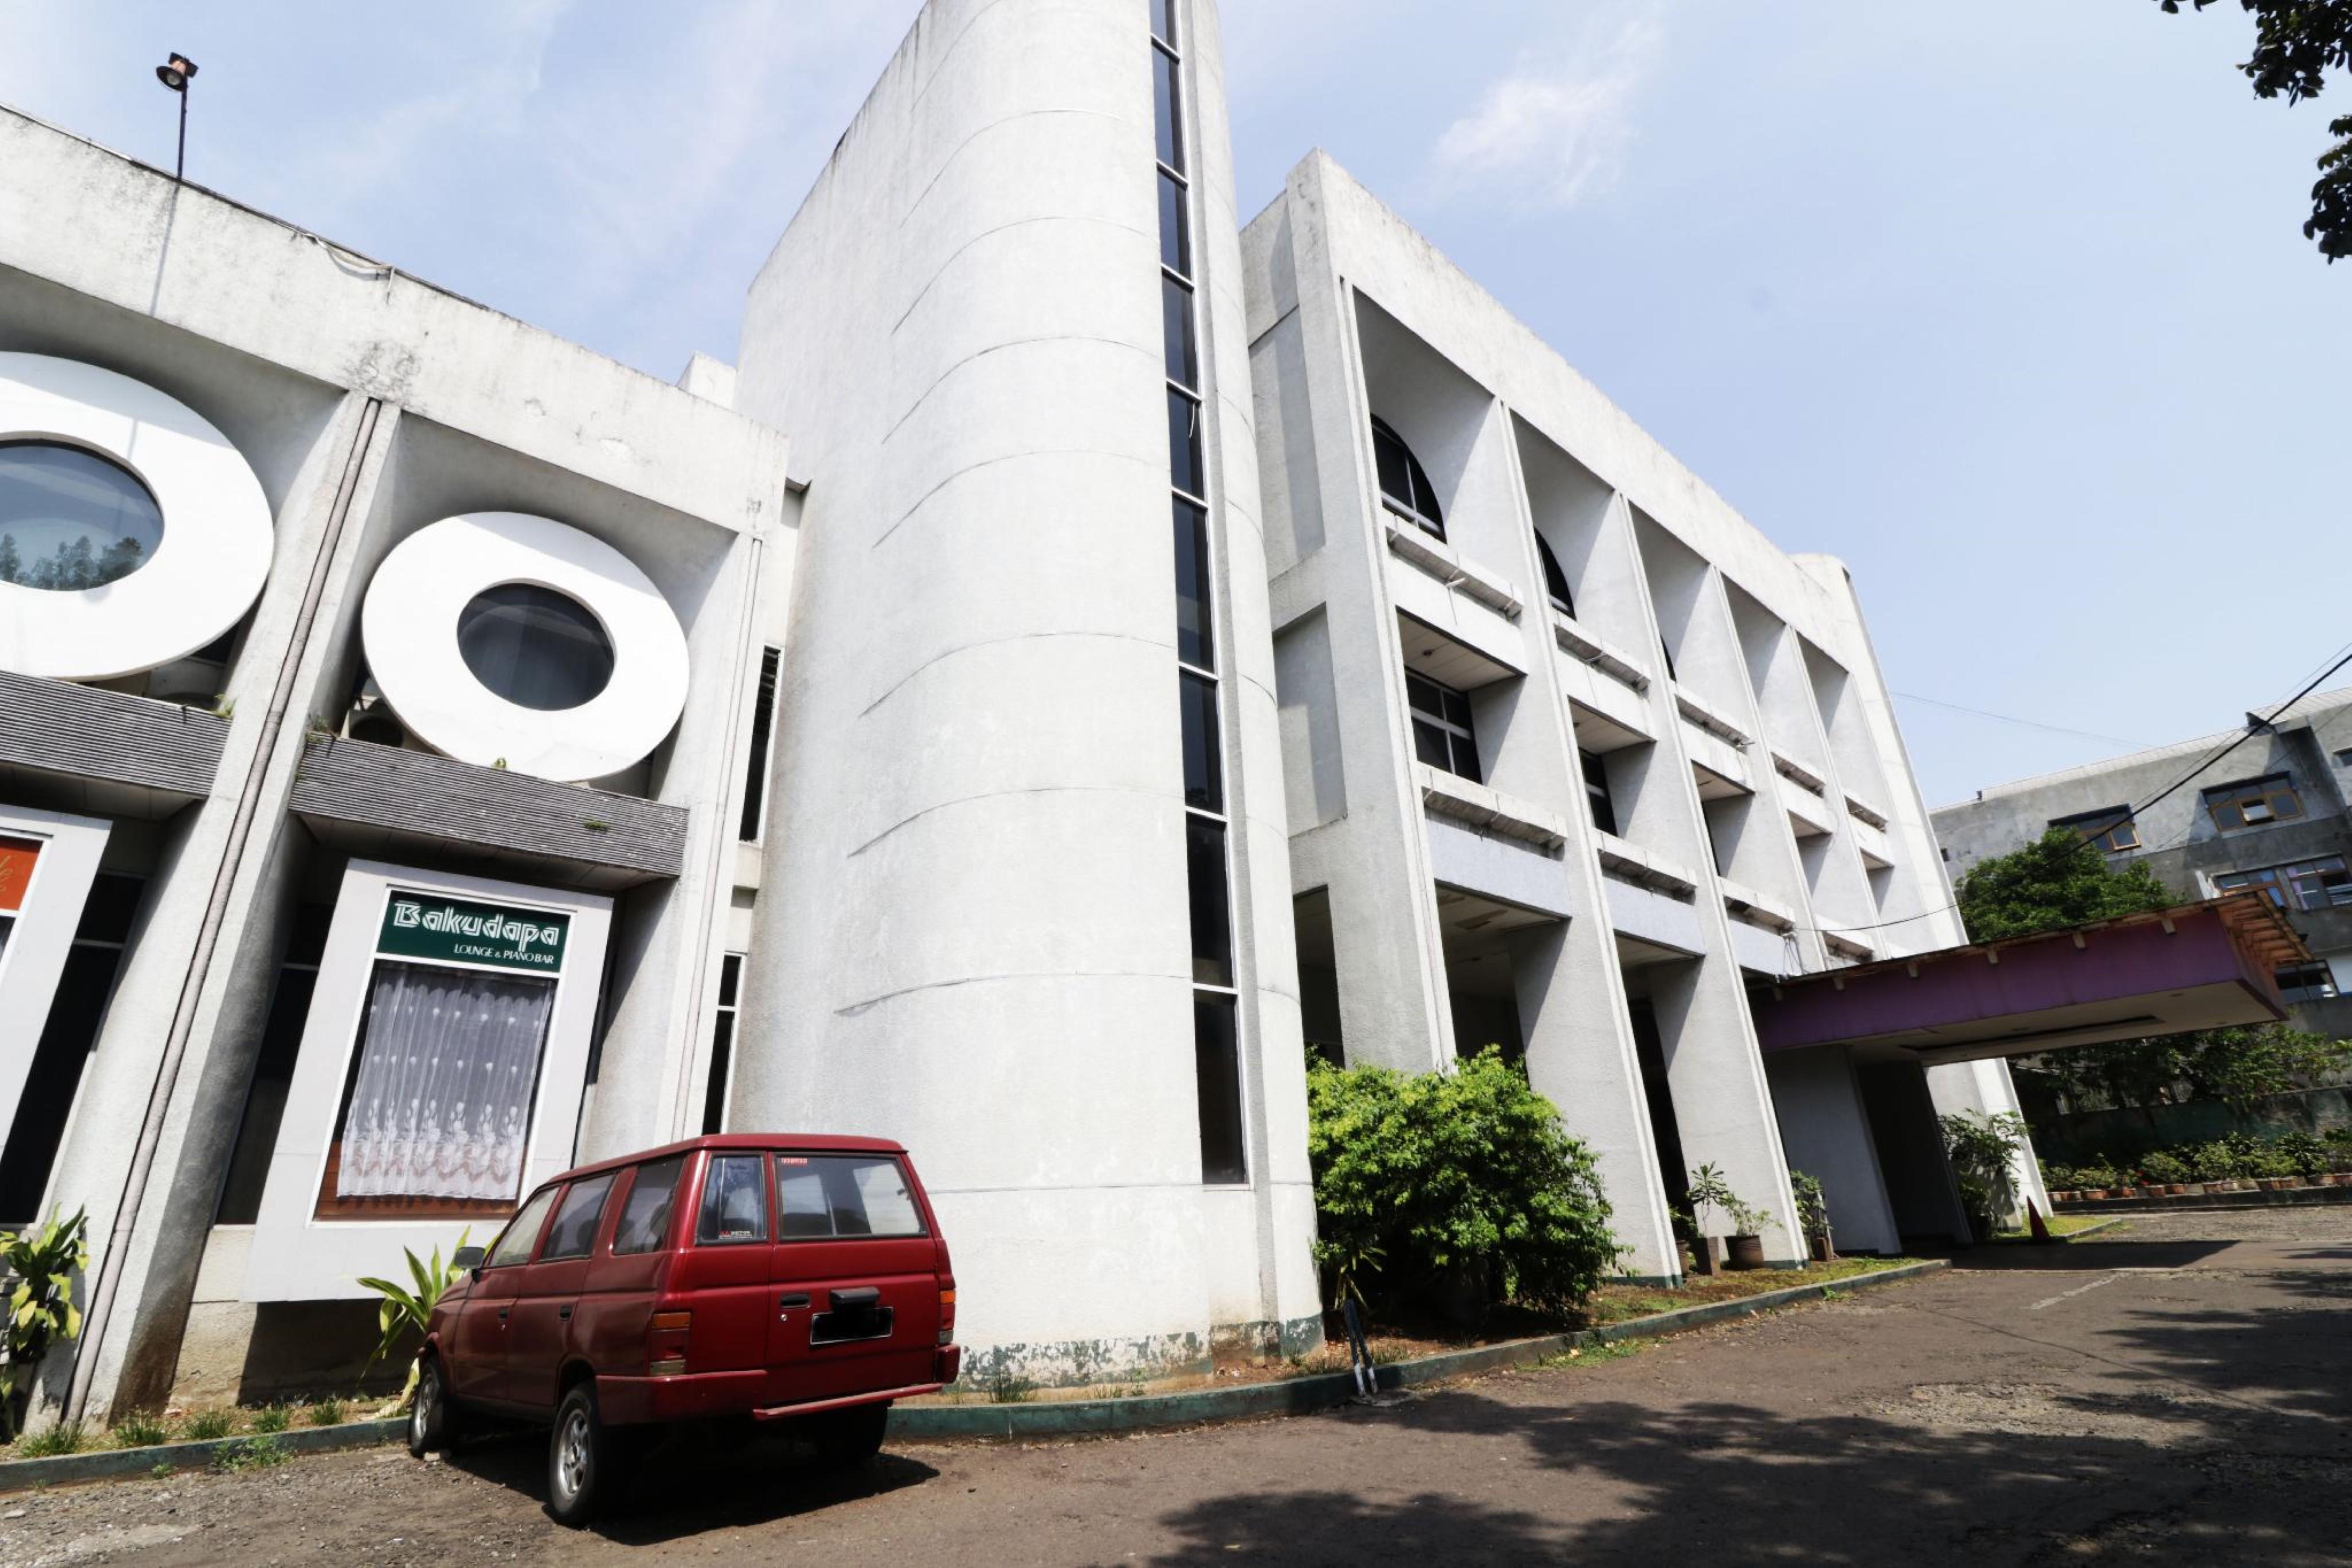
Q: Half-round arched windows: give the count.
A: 3